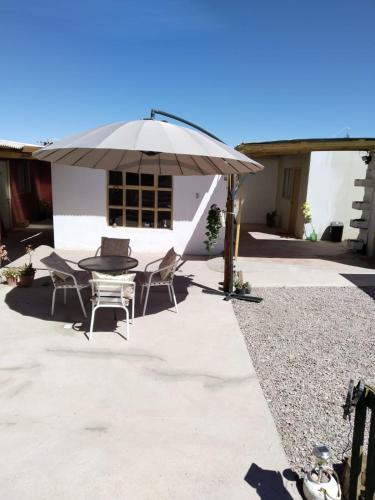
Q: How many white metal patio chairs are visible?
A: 4